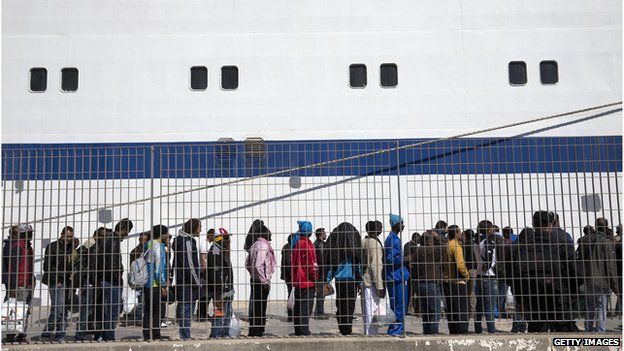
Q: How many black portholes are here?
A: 8